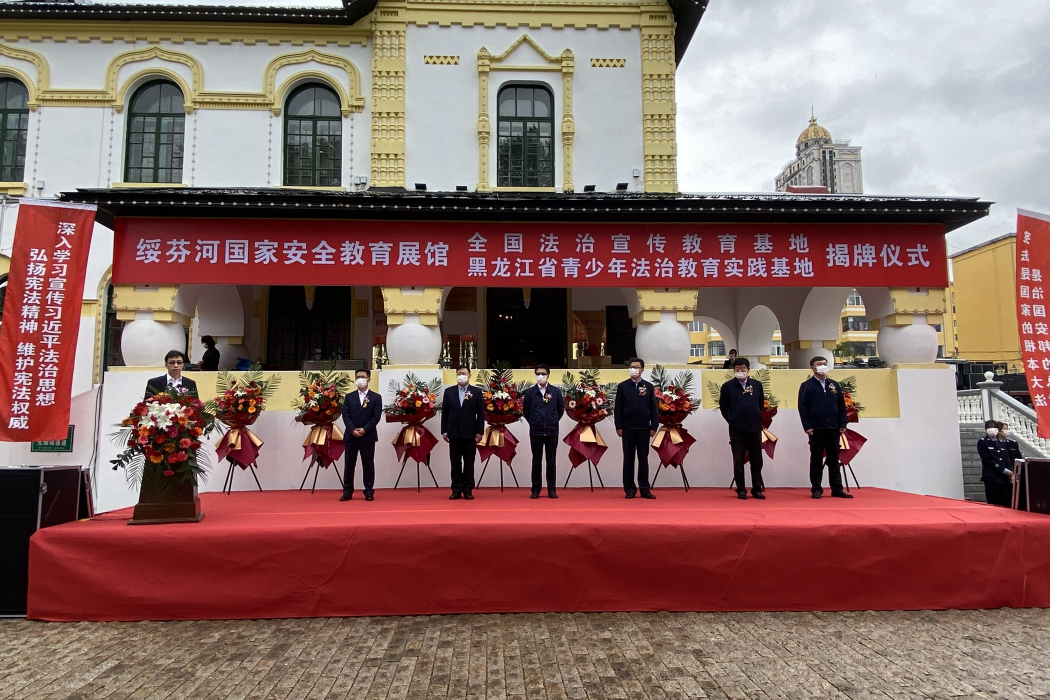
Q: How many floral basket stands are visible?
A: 8